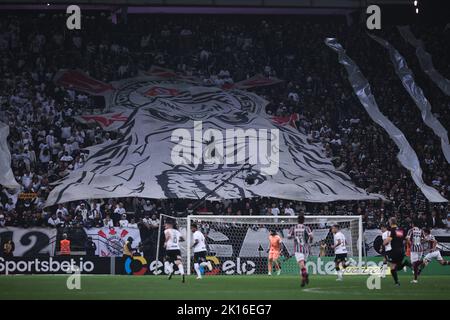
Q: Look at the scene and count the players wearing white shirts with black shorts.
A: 4